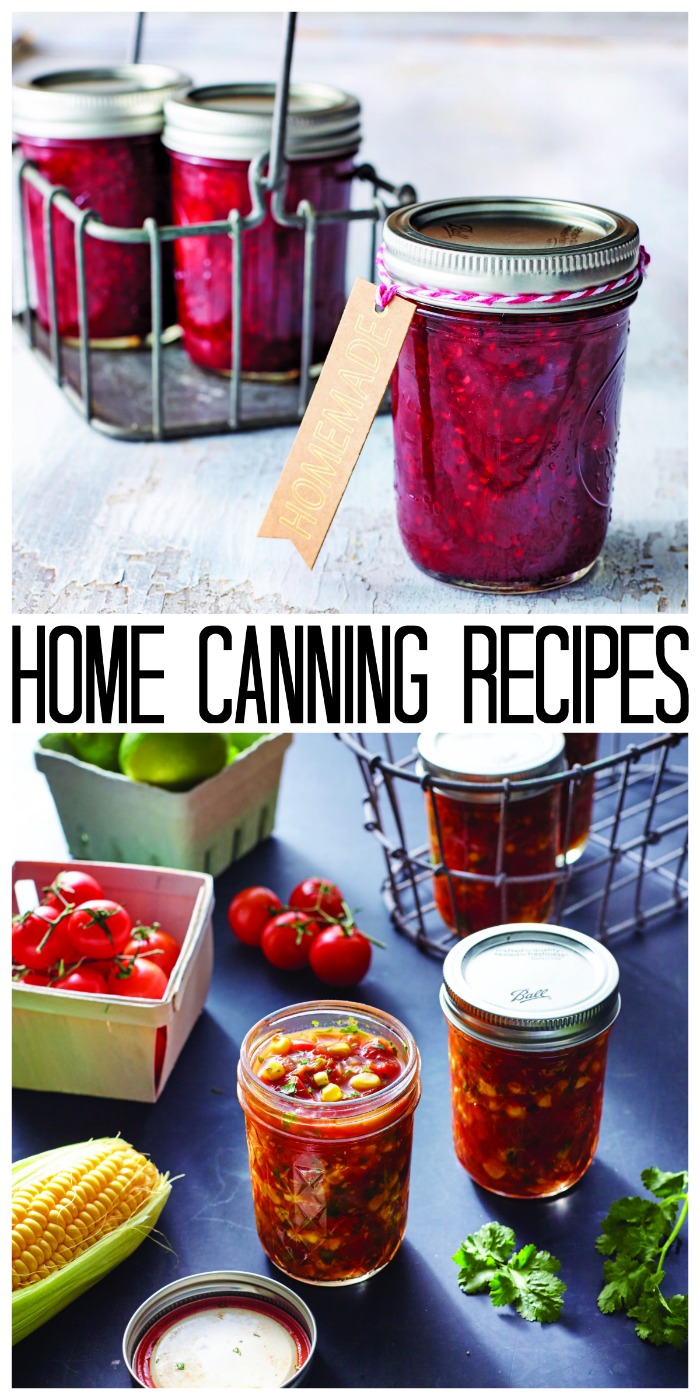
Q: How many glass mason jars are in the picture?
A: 7